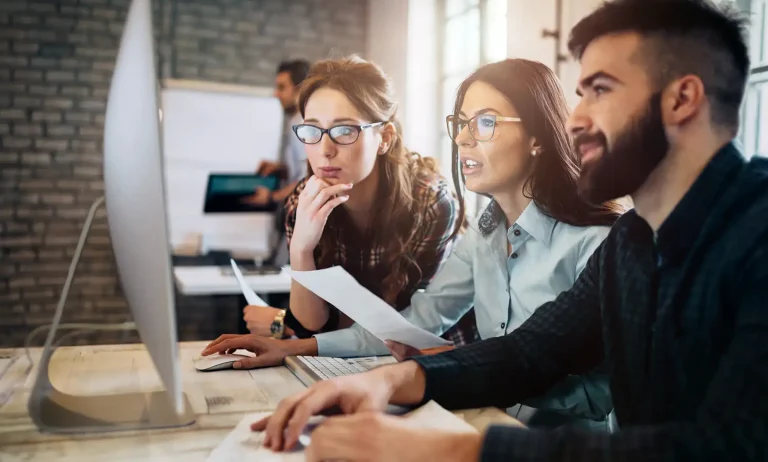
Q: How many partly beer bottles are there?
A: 0